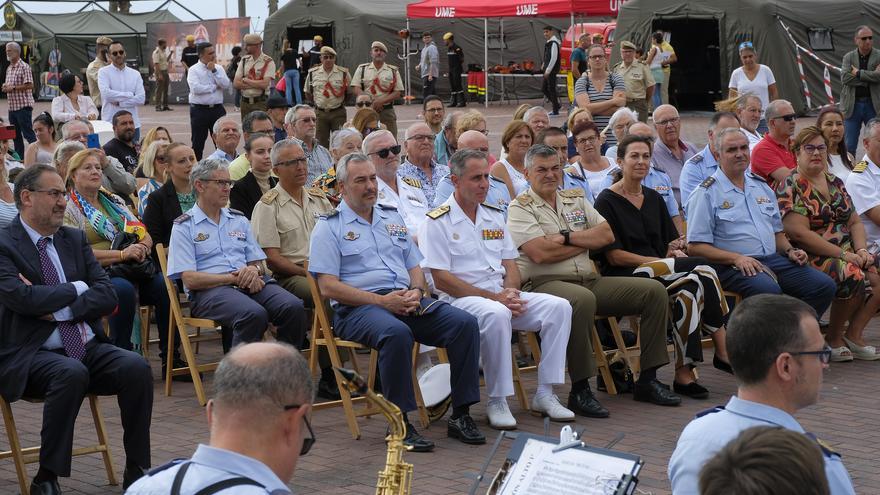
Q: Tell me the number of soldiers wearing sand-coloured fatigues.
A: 8